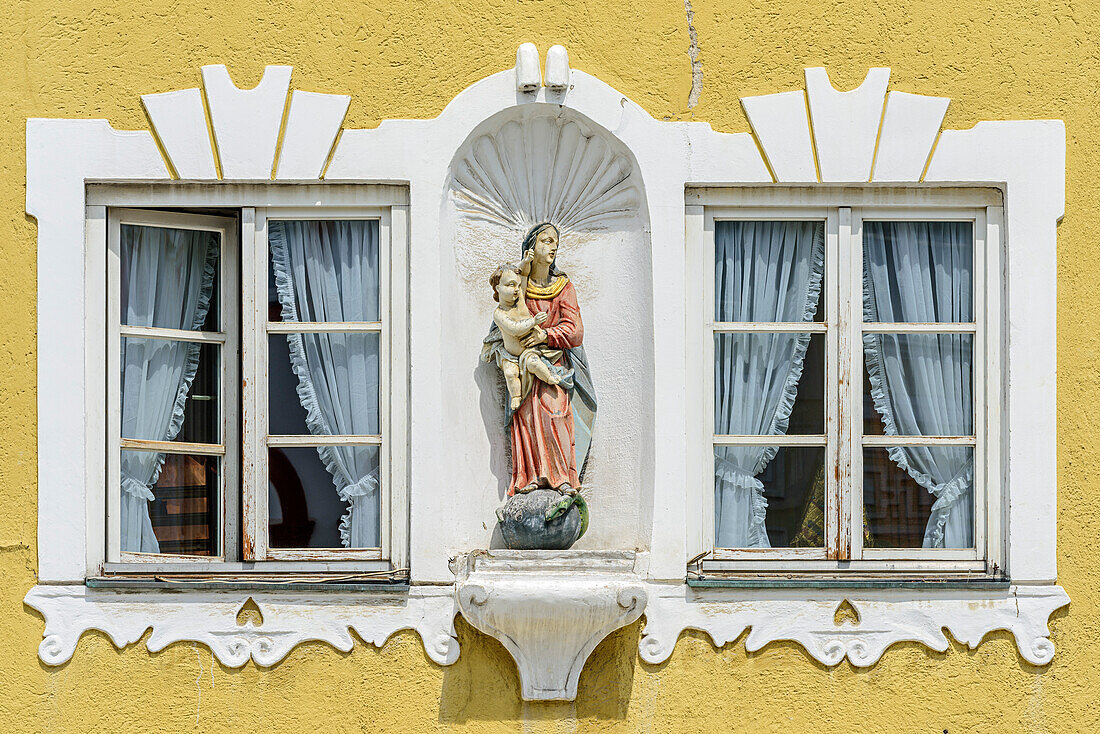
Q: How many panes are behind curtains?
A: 12